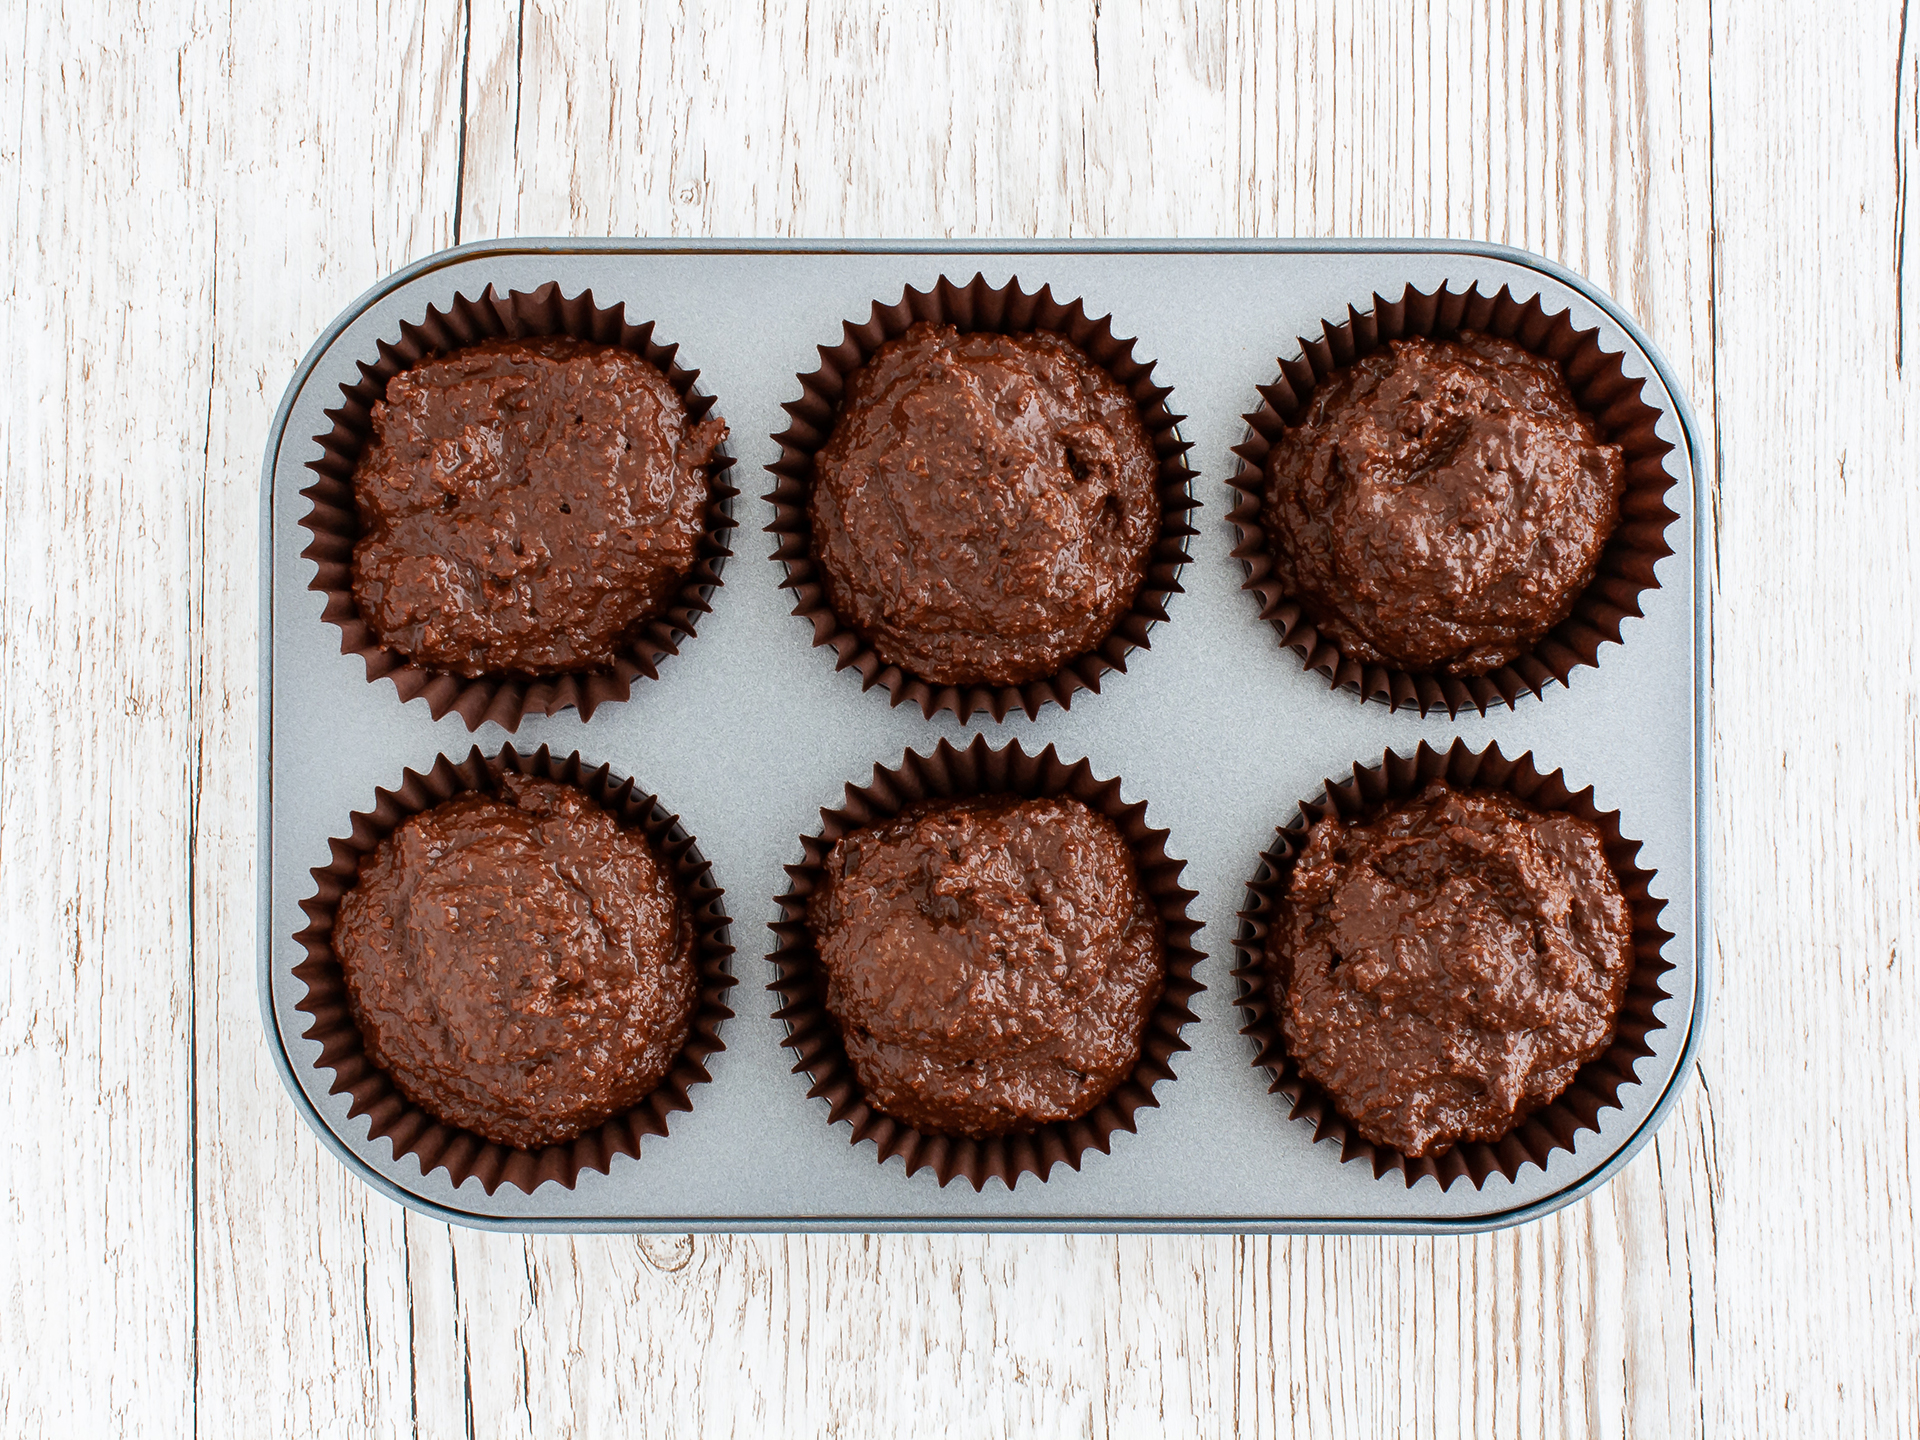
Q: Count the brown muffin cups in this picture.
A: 6